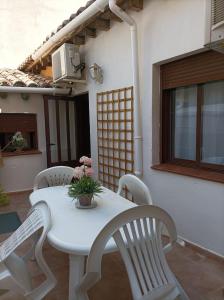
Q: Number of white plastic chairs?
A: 4